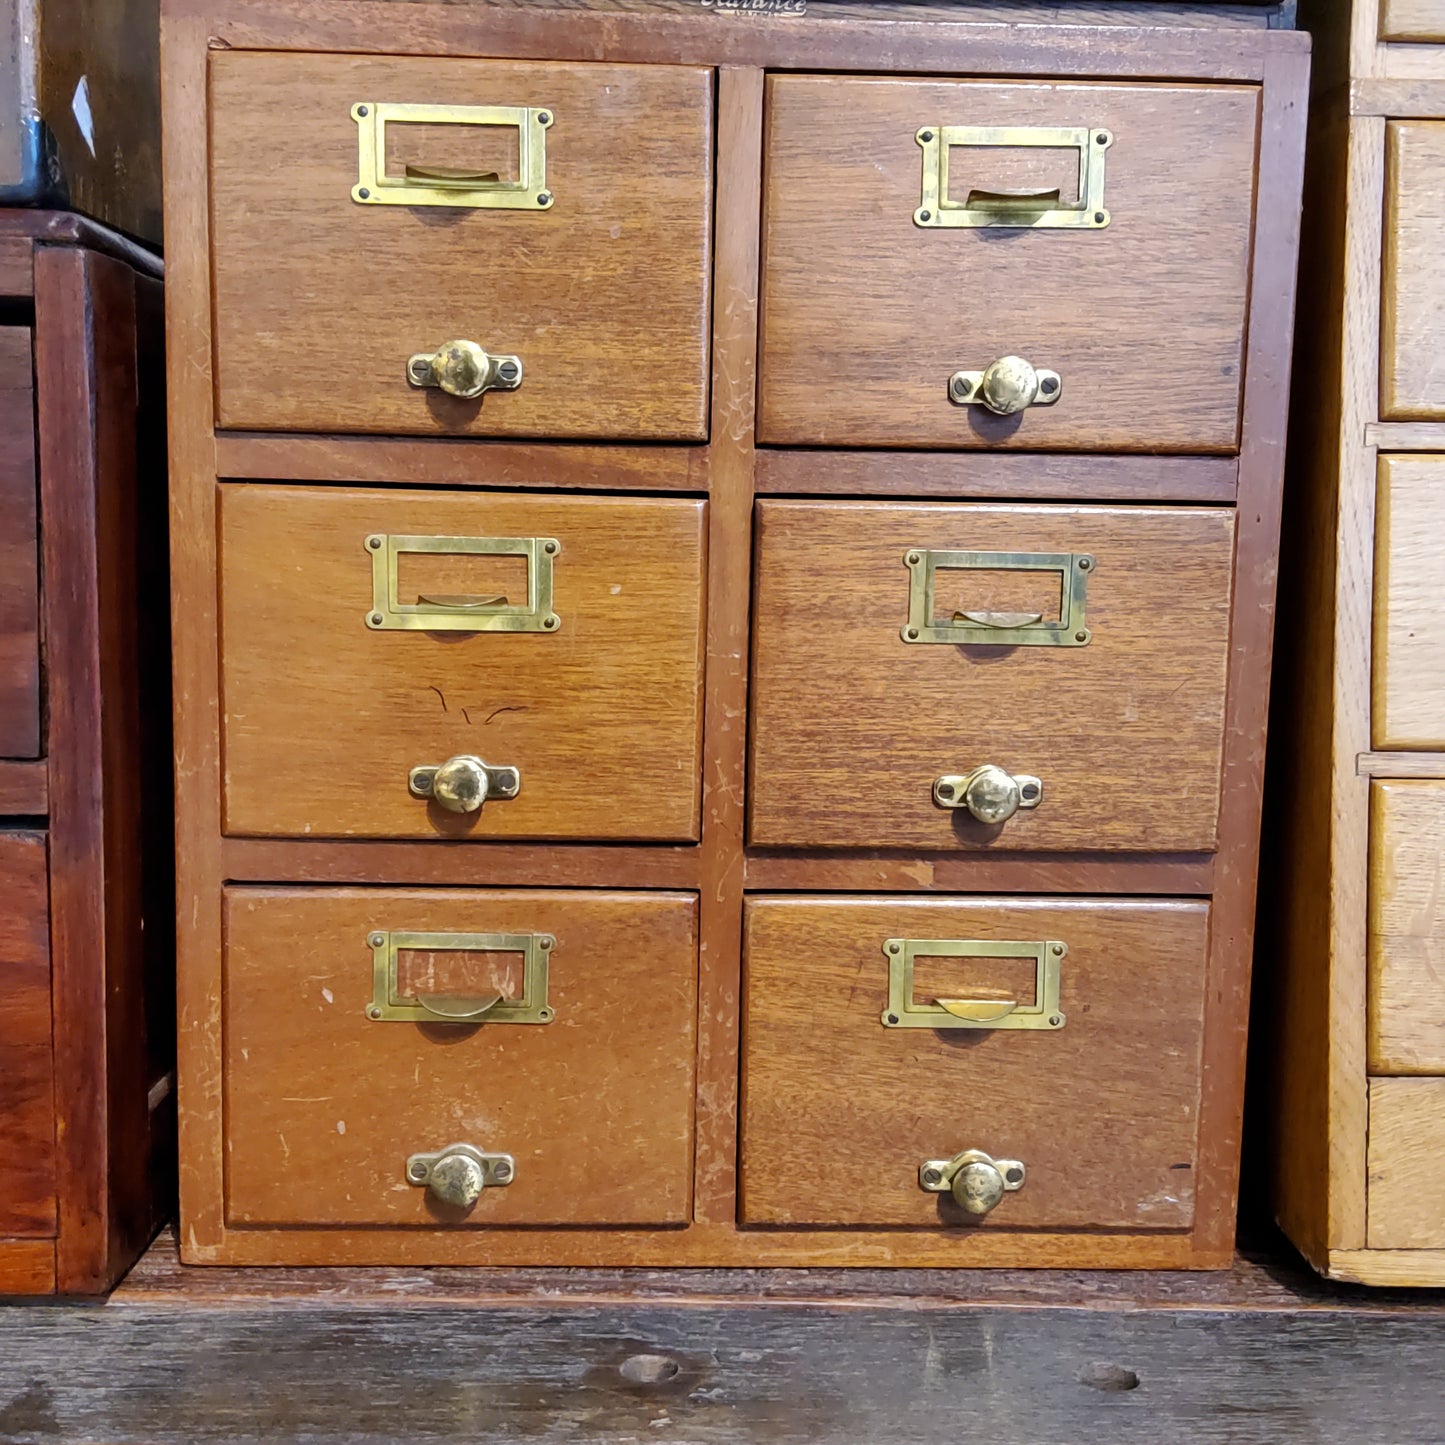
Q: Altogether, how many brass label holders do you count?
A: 6